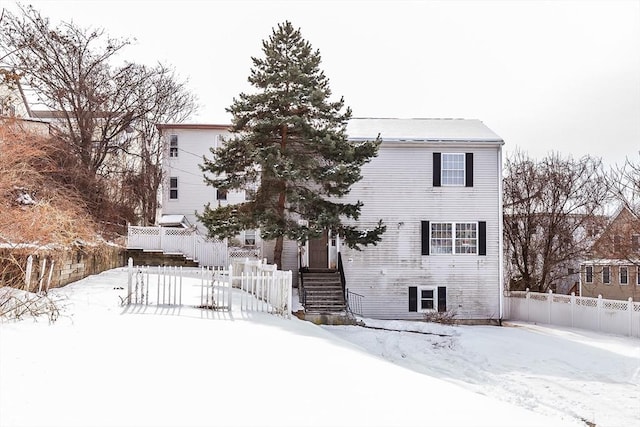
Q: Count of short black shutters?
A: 2